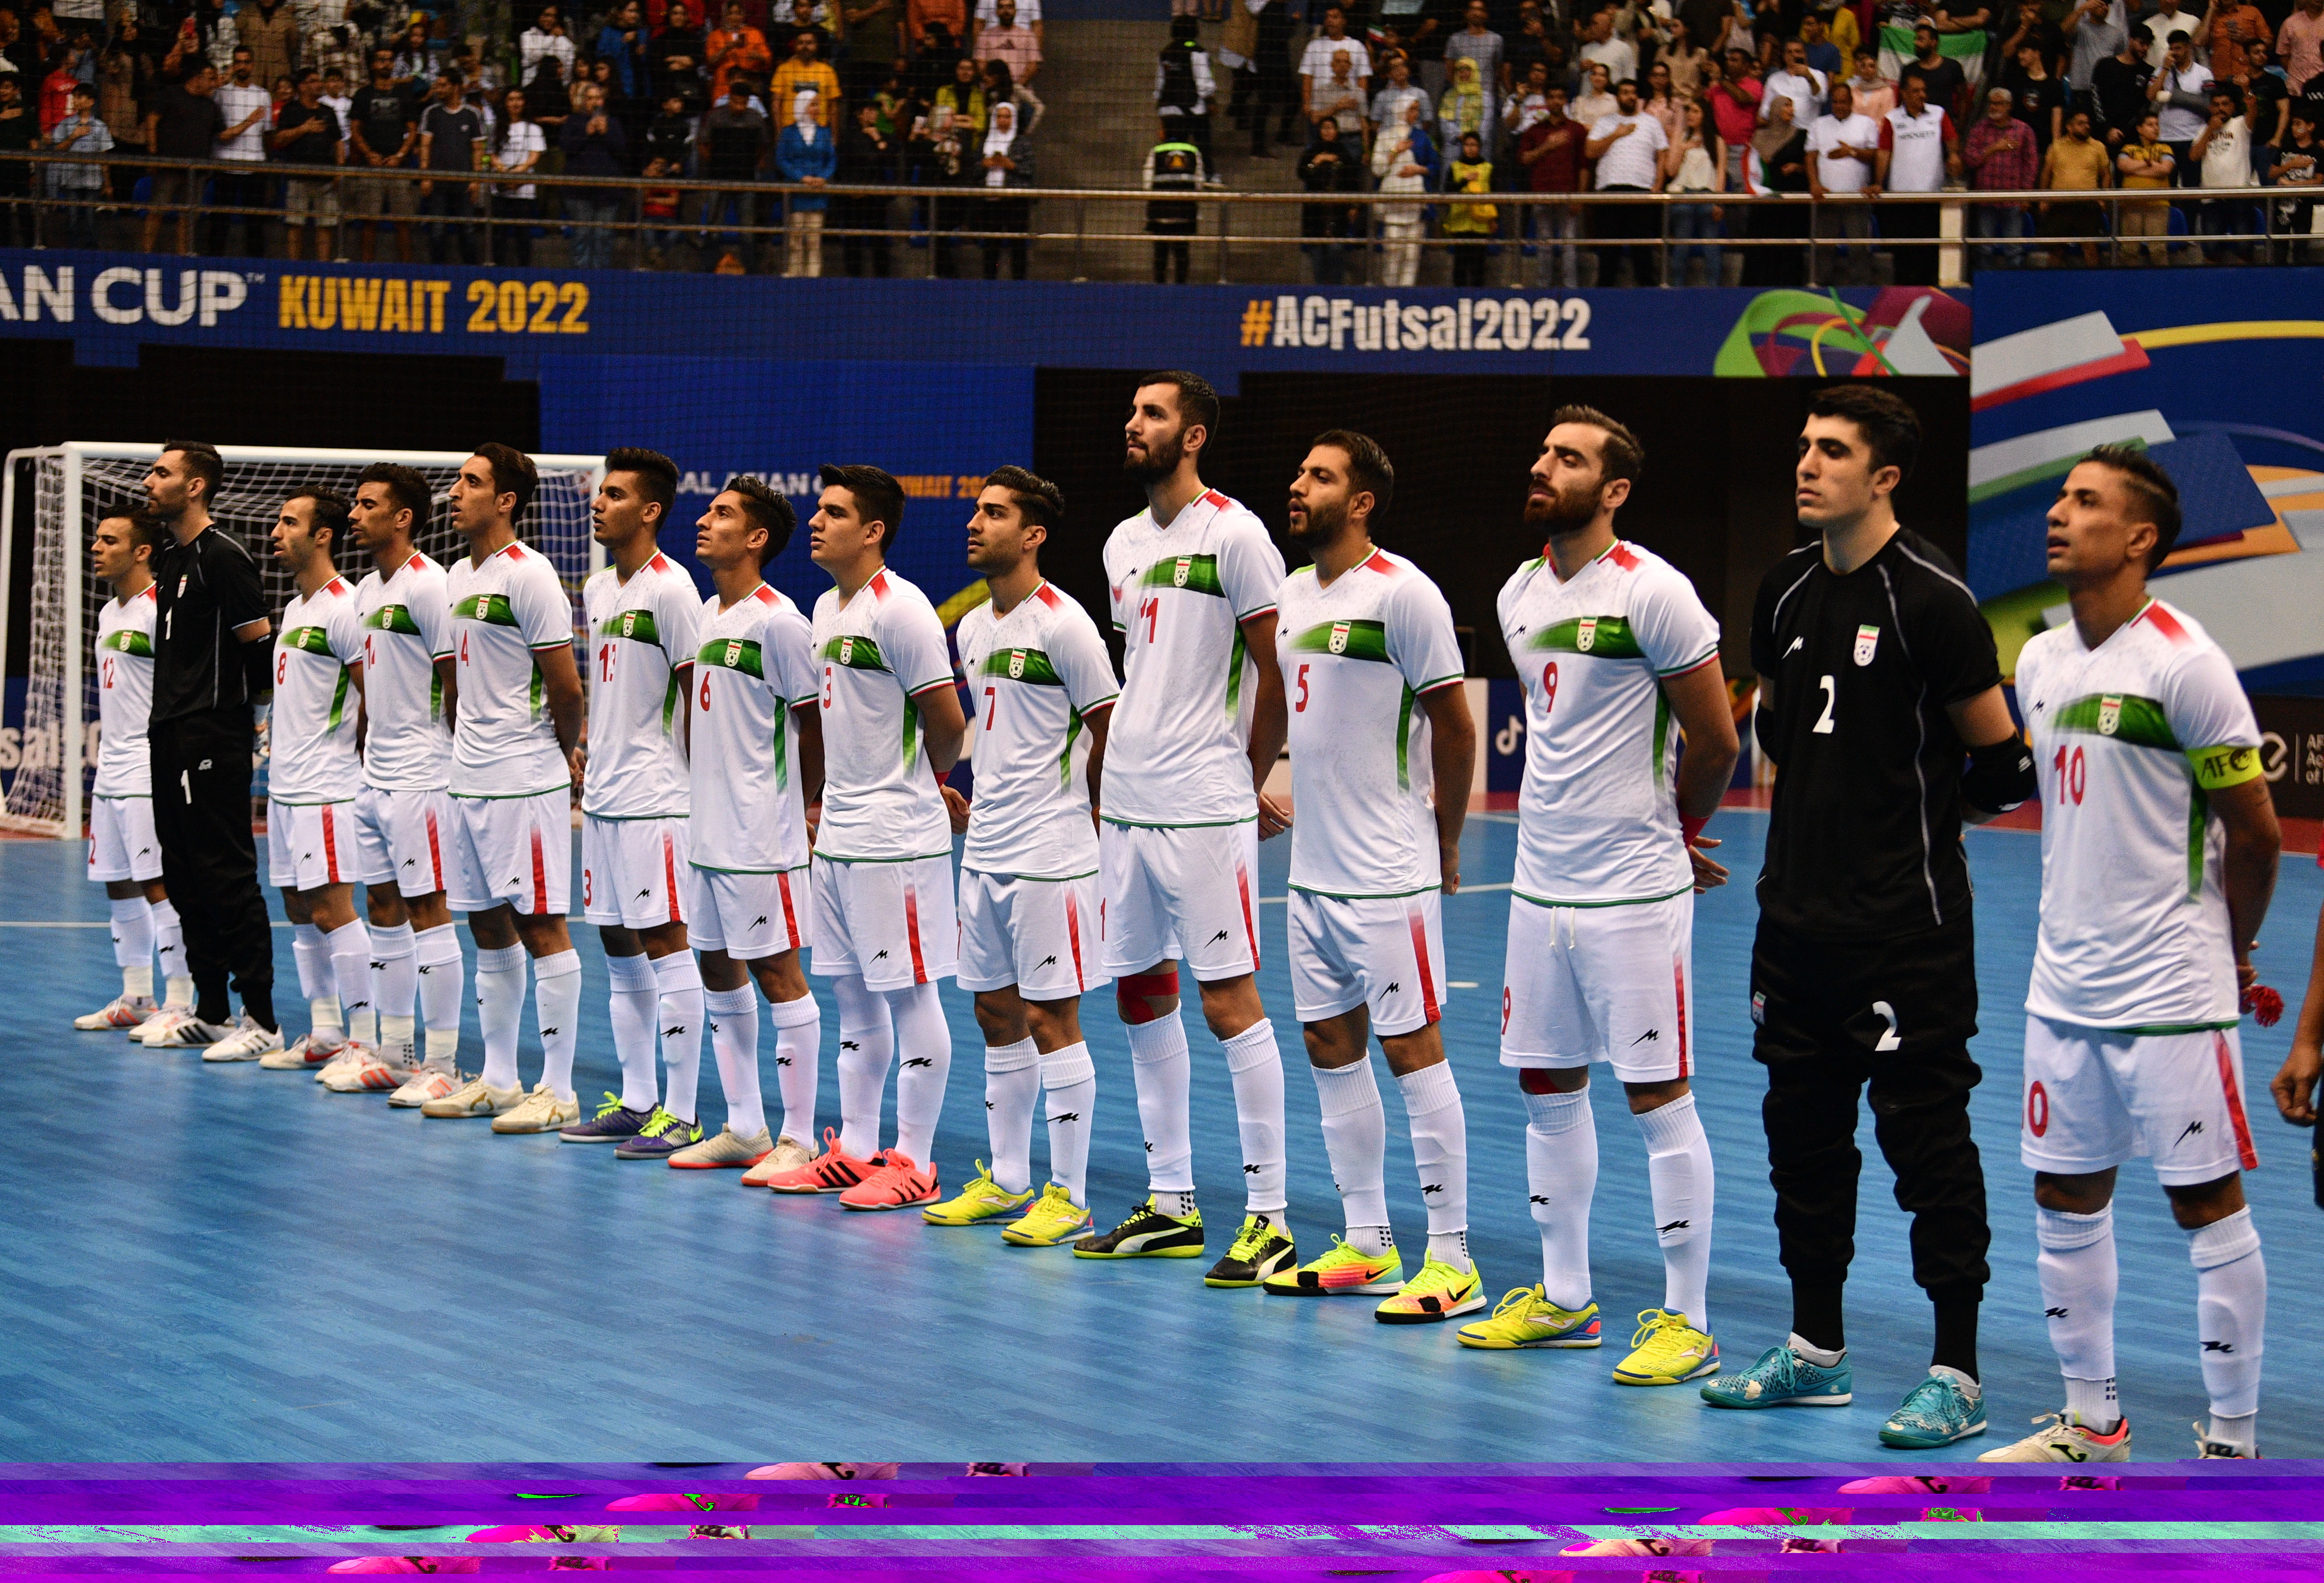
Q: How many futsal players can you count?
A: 14